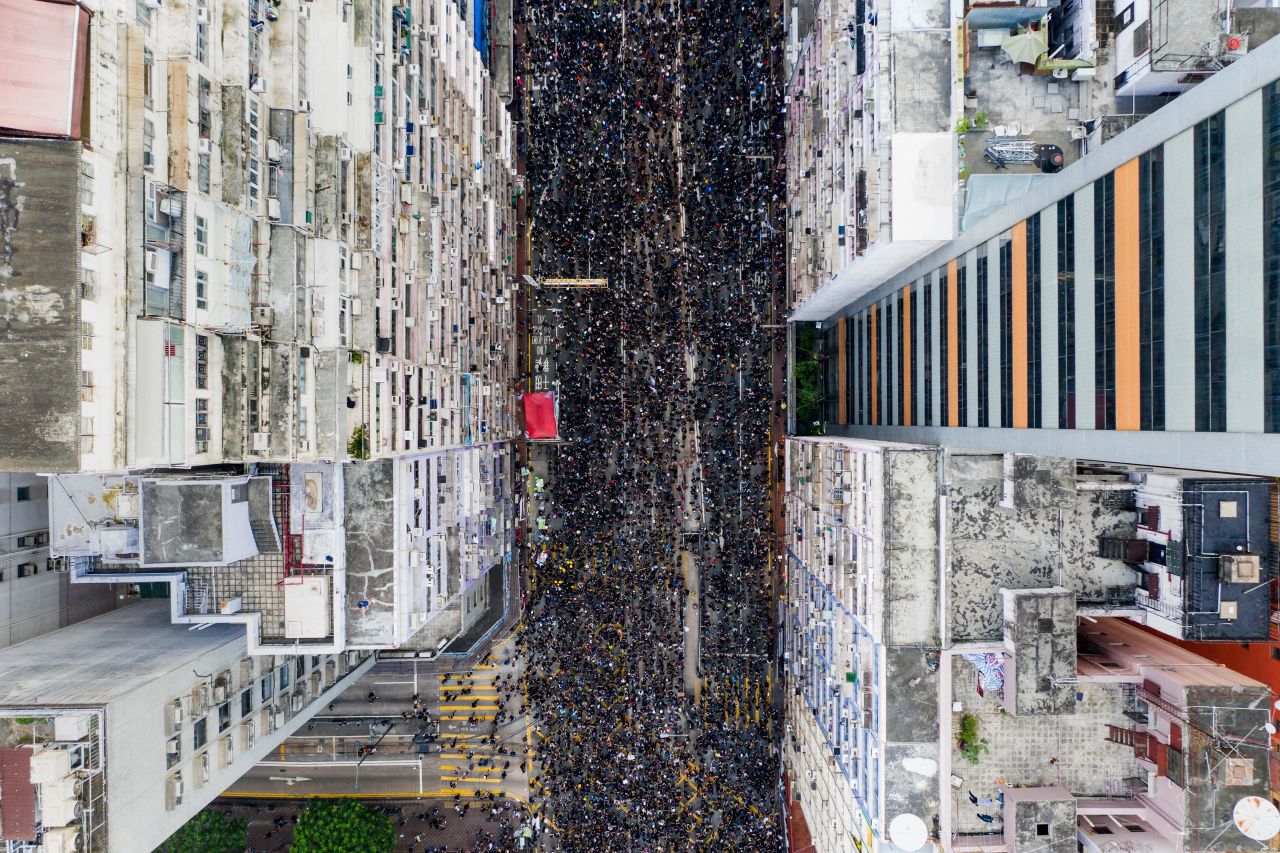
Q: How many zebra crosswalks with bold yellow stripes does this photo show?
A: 1